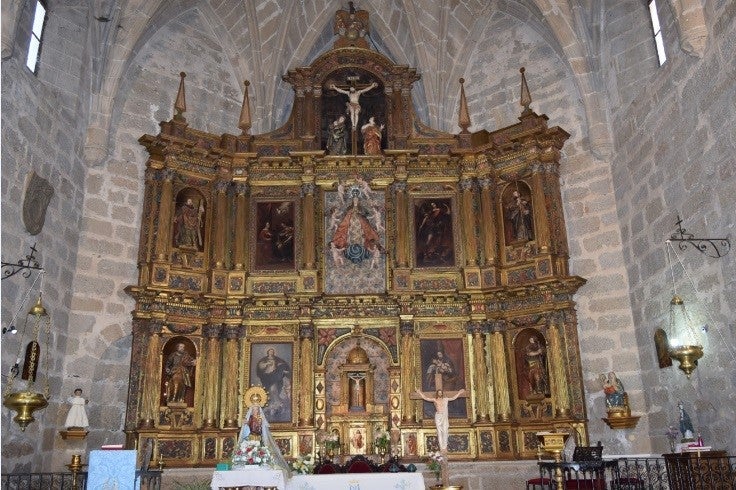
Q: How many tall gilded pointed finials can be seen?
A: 4